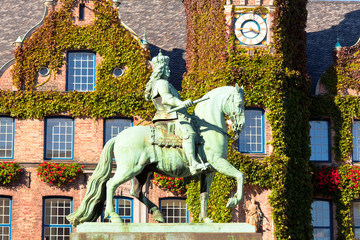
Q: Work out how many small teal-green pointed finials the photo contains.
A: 3